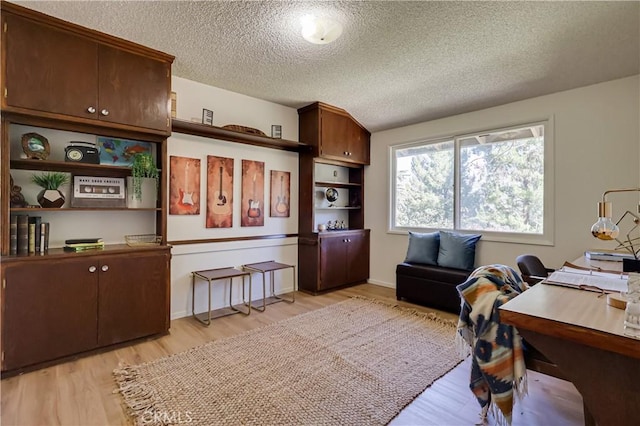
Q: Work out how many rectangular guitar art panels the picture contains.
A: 4